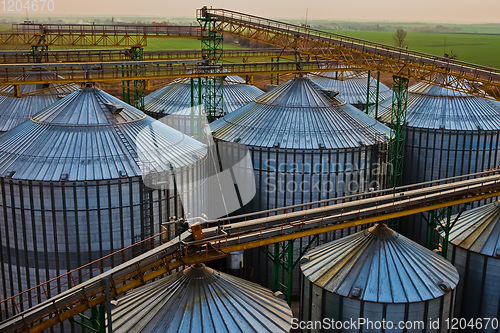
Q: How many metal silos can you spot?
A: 9